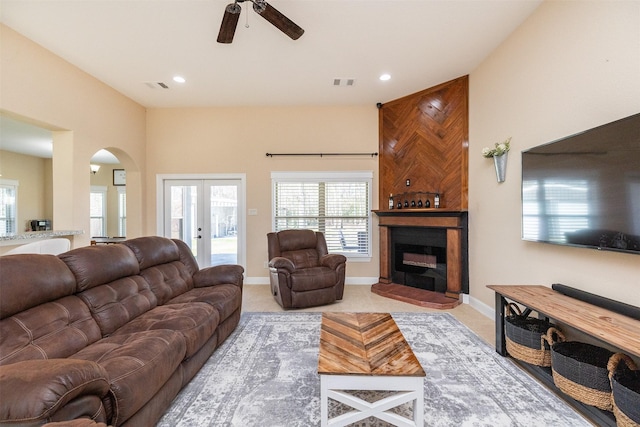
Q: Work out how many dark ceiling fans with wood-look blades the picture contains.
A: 1